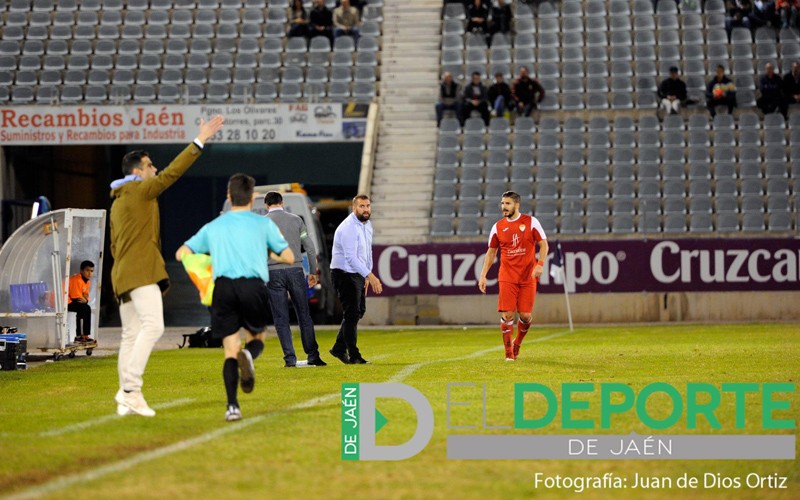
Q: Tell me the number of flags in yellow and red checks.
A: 1